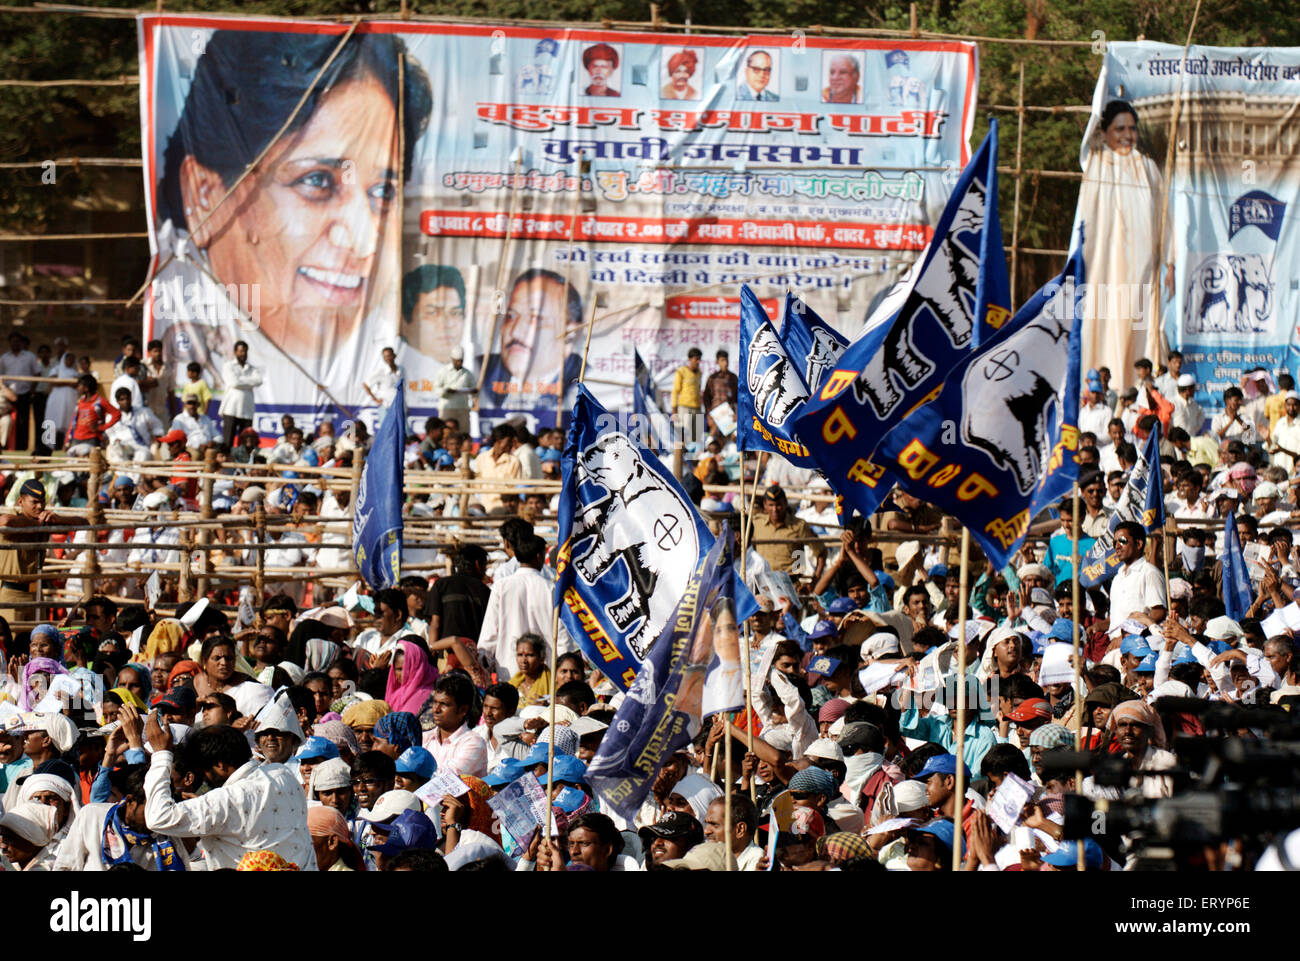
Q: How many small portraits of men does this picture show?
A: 4